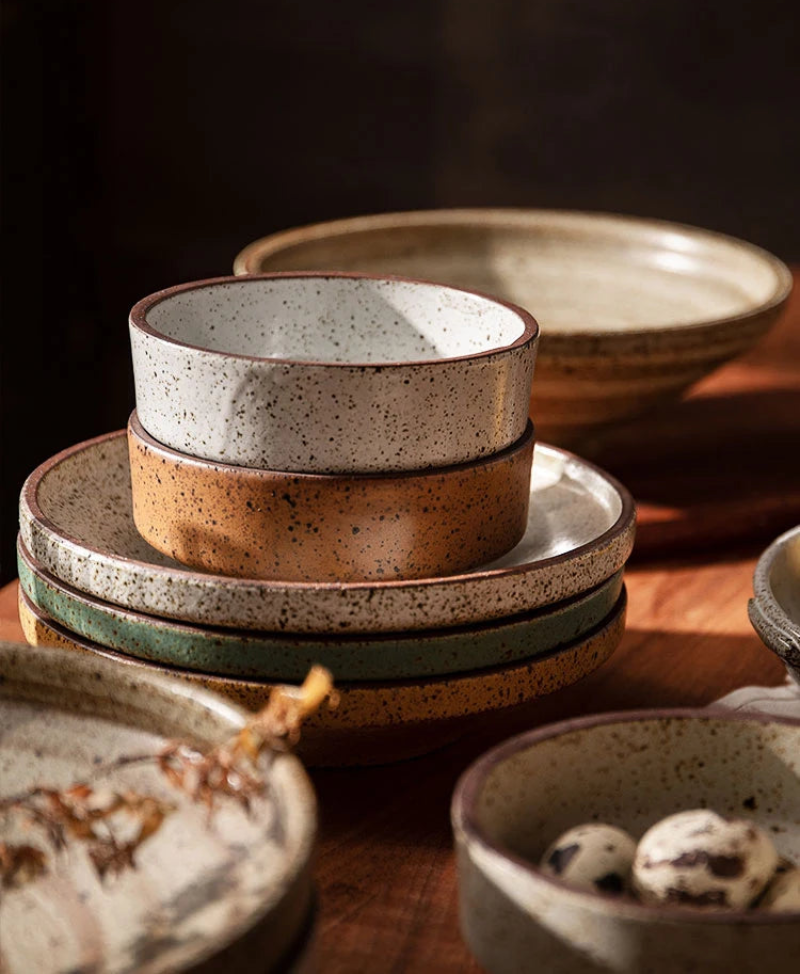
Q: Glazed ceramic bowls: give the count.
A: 5